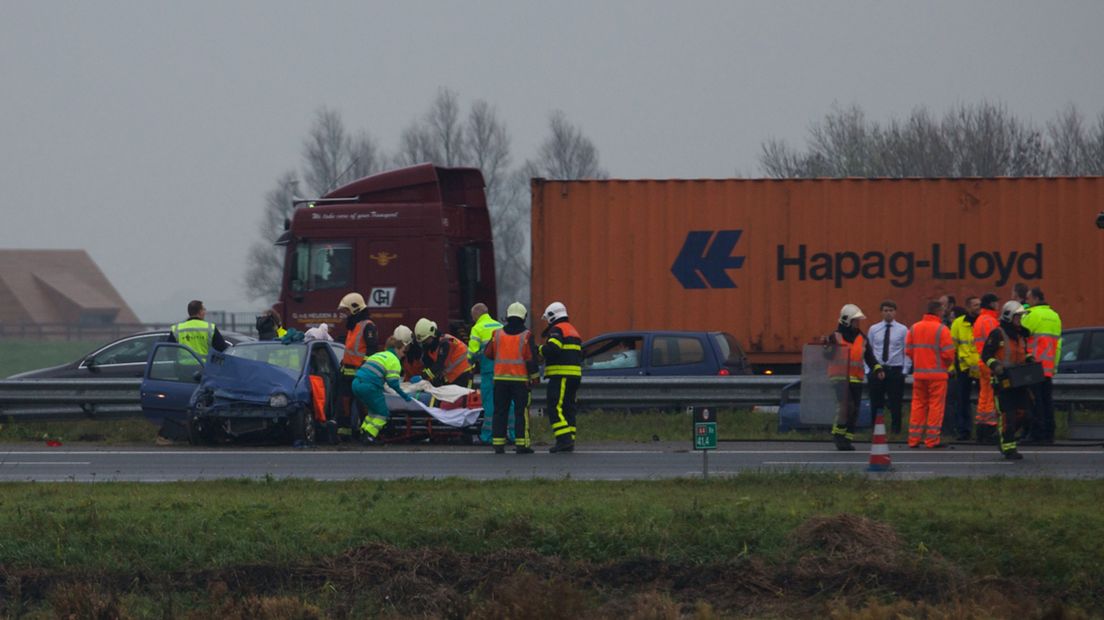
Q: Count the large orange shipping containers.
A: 1